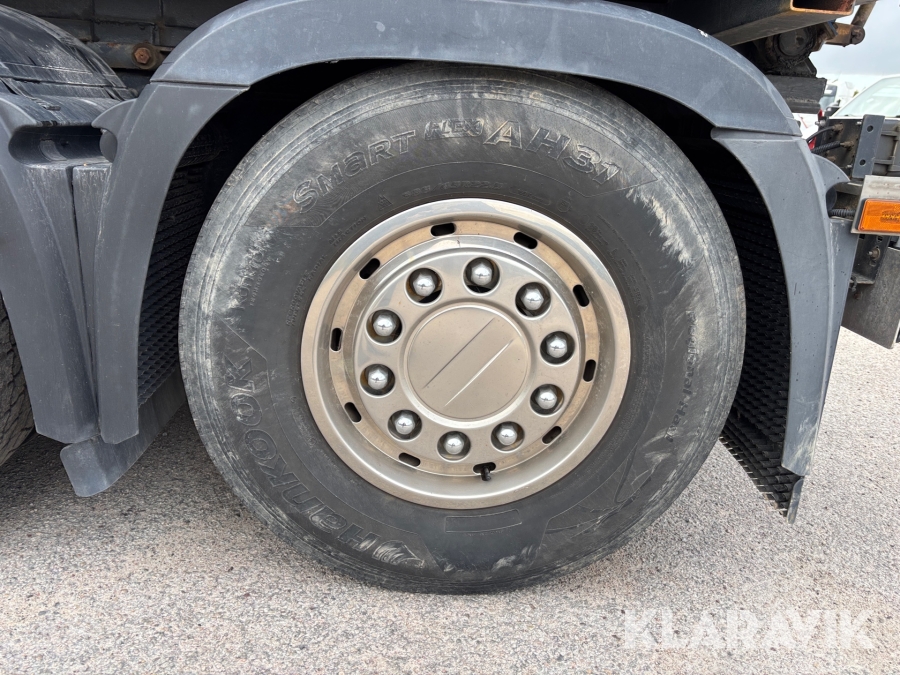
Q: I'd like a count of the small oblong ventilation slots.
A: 10